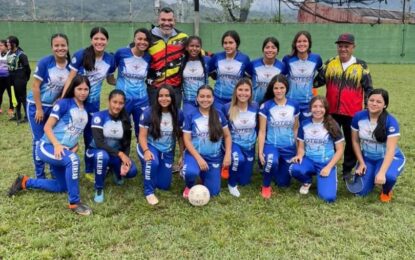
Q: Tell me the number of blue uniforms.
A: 15